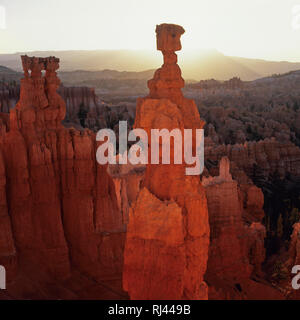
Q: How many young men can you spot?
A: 0